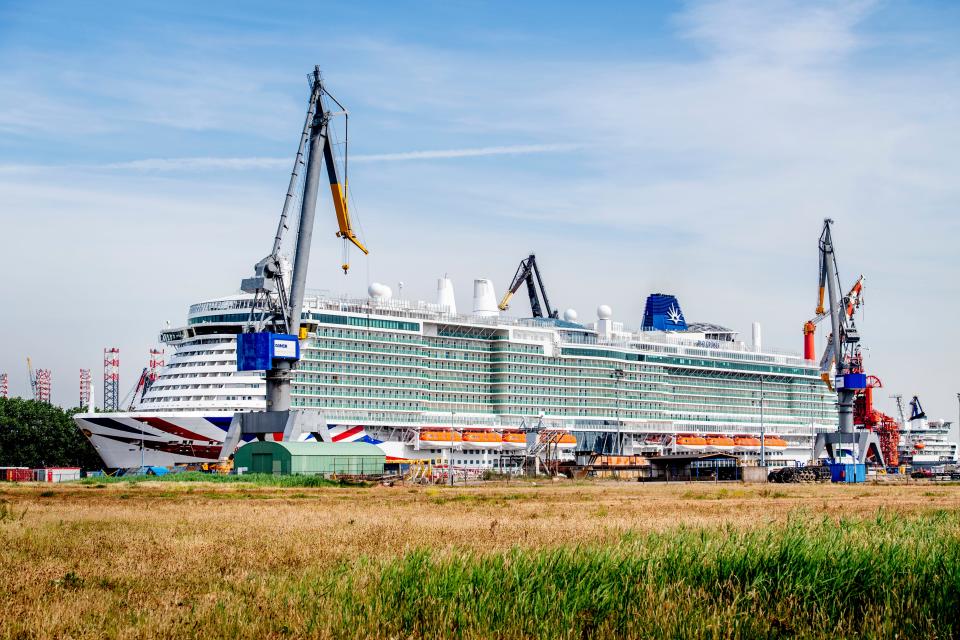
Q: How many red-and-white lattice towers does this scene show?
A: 5